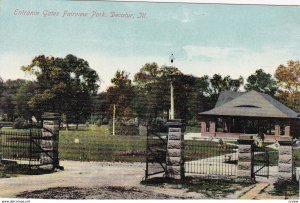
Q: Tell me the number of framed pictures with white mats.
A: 0